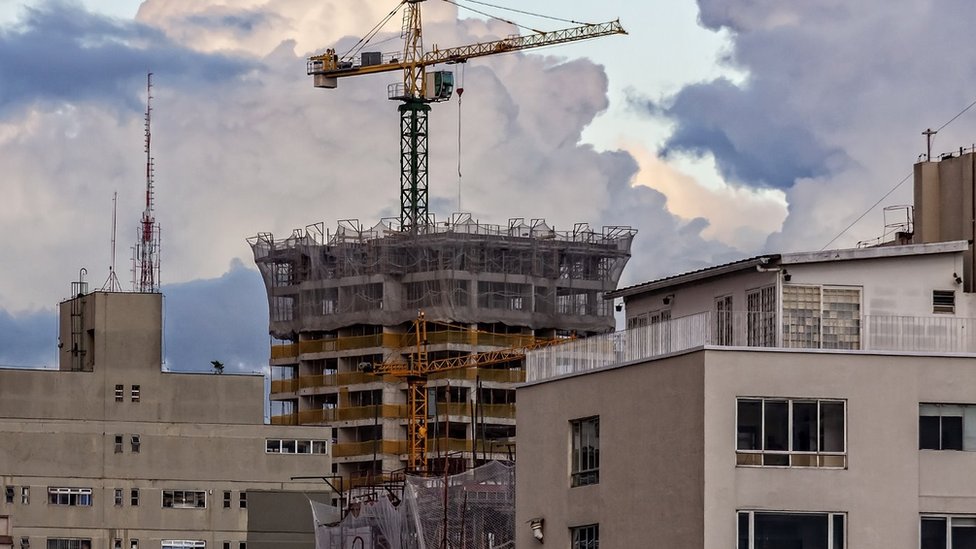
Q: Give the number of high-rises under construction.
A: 1